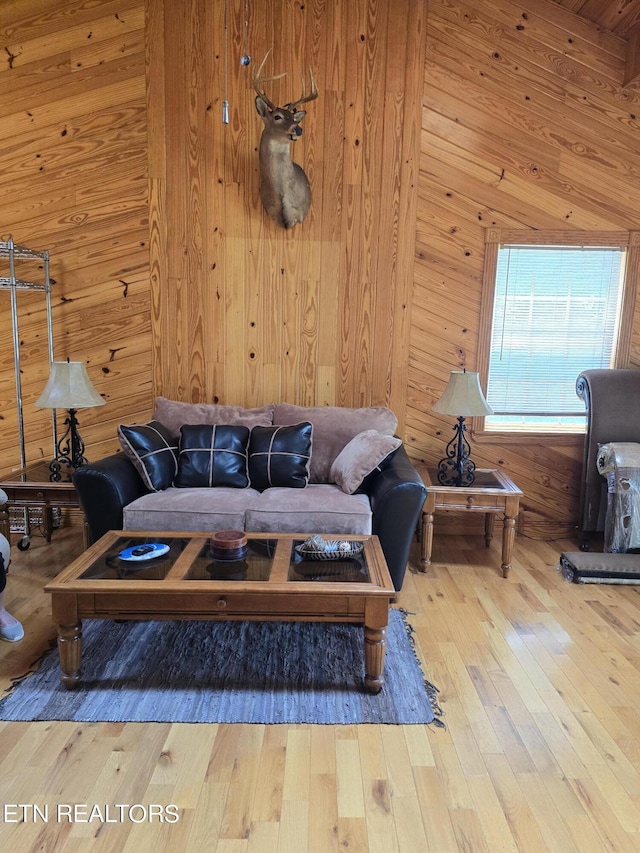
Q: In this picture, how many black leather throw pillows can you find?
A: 3